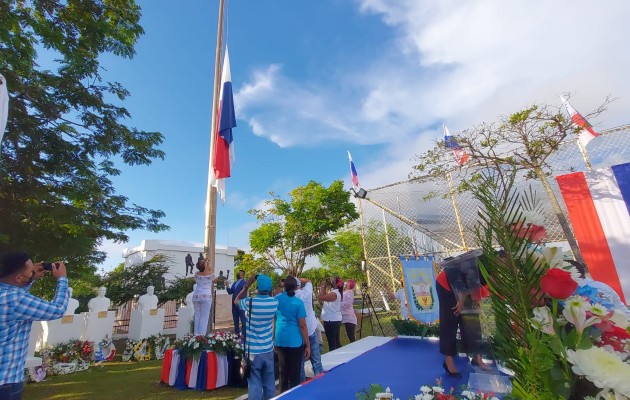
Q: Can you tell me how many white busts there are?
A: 4